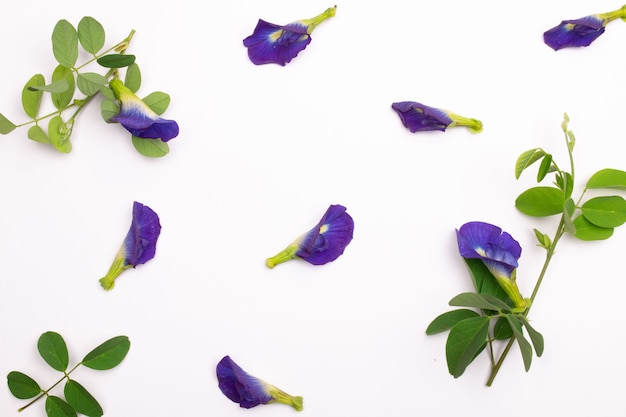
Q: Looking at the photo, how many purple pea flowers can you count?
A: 8